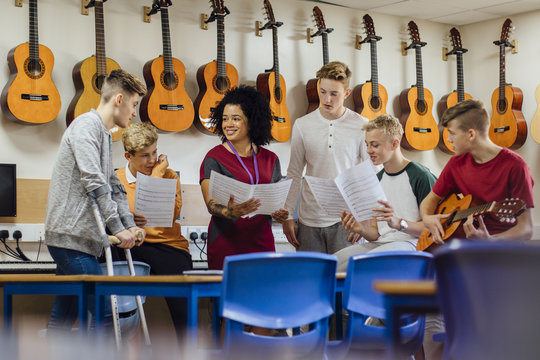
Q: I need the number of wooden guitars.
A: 12